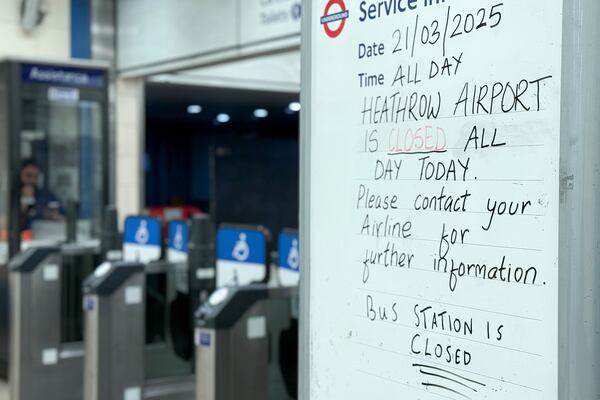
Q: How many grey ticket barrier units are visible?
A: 3